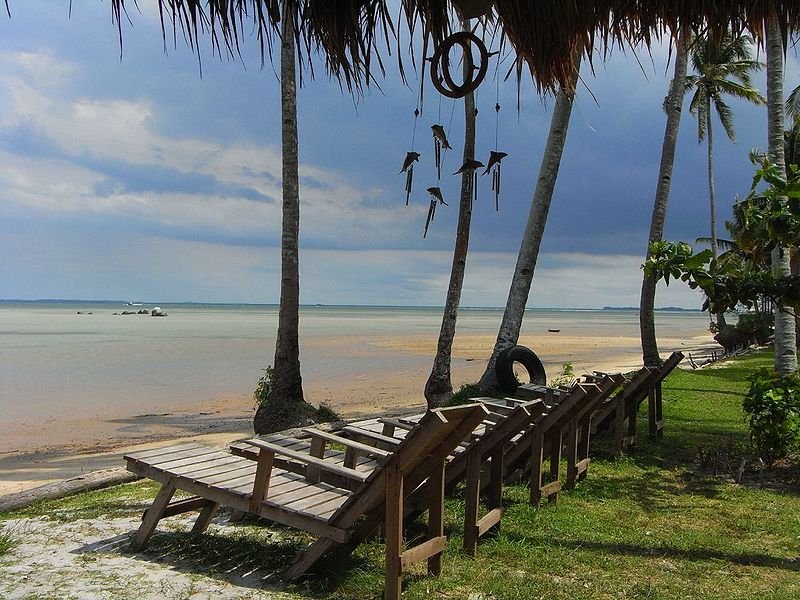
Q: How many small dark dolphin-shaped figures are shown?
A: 5